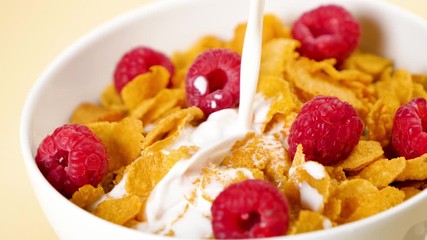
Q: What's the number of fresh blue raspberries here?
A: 0